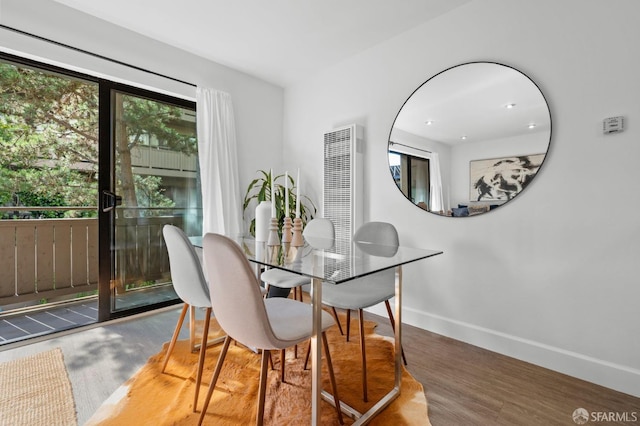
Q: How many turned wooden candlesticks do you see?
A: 3